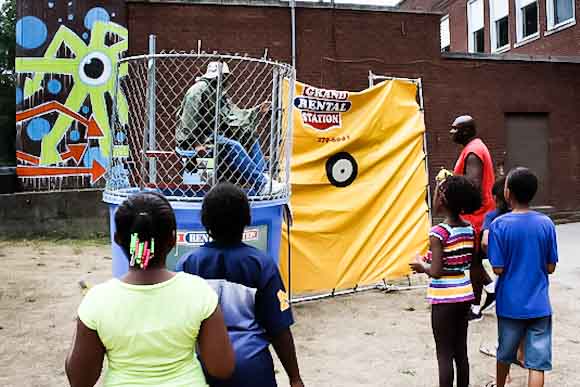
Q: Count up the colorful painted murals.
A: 1